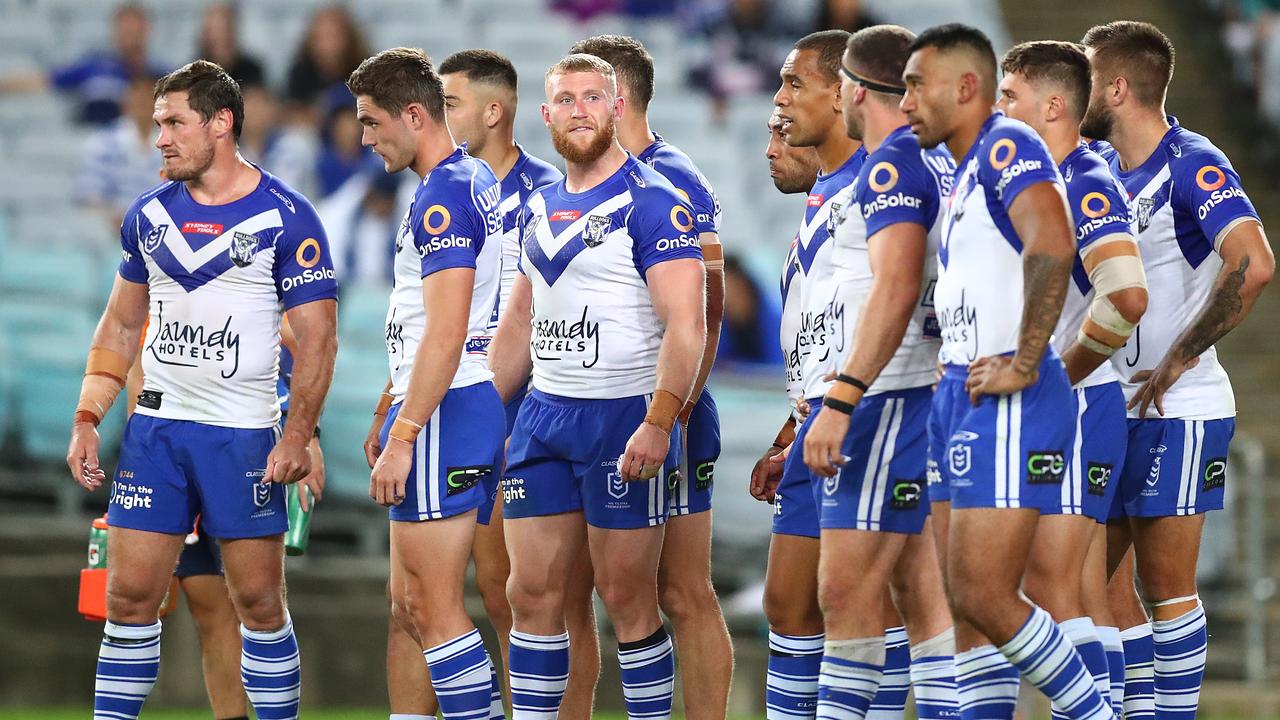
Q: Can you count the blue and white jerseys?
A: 11